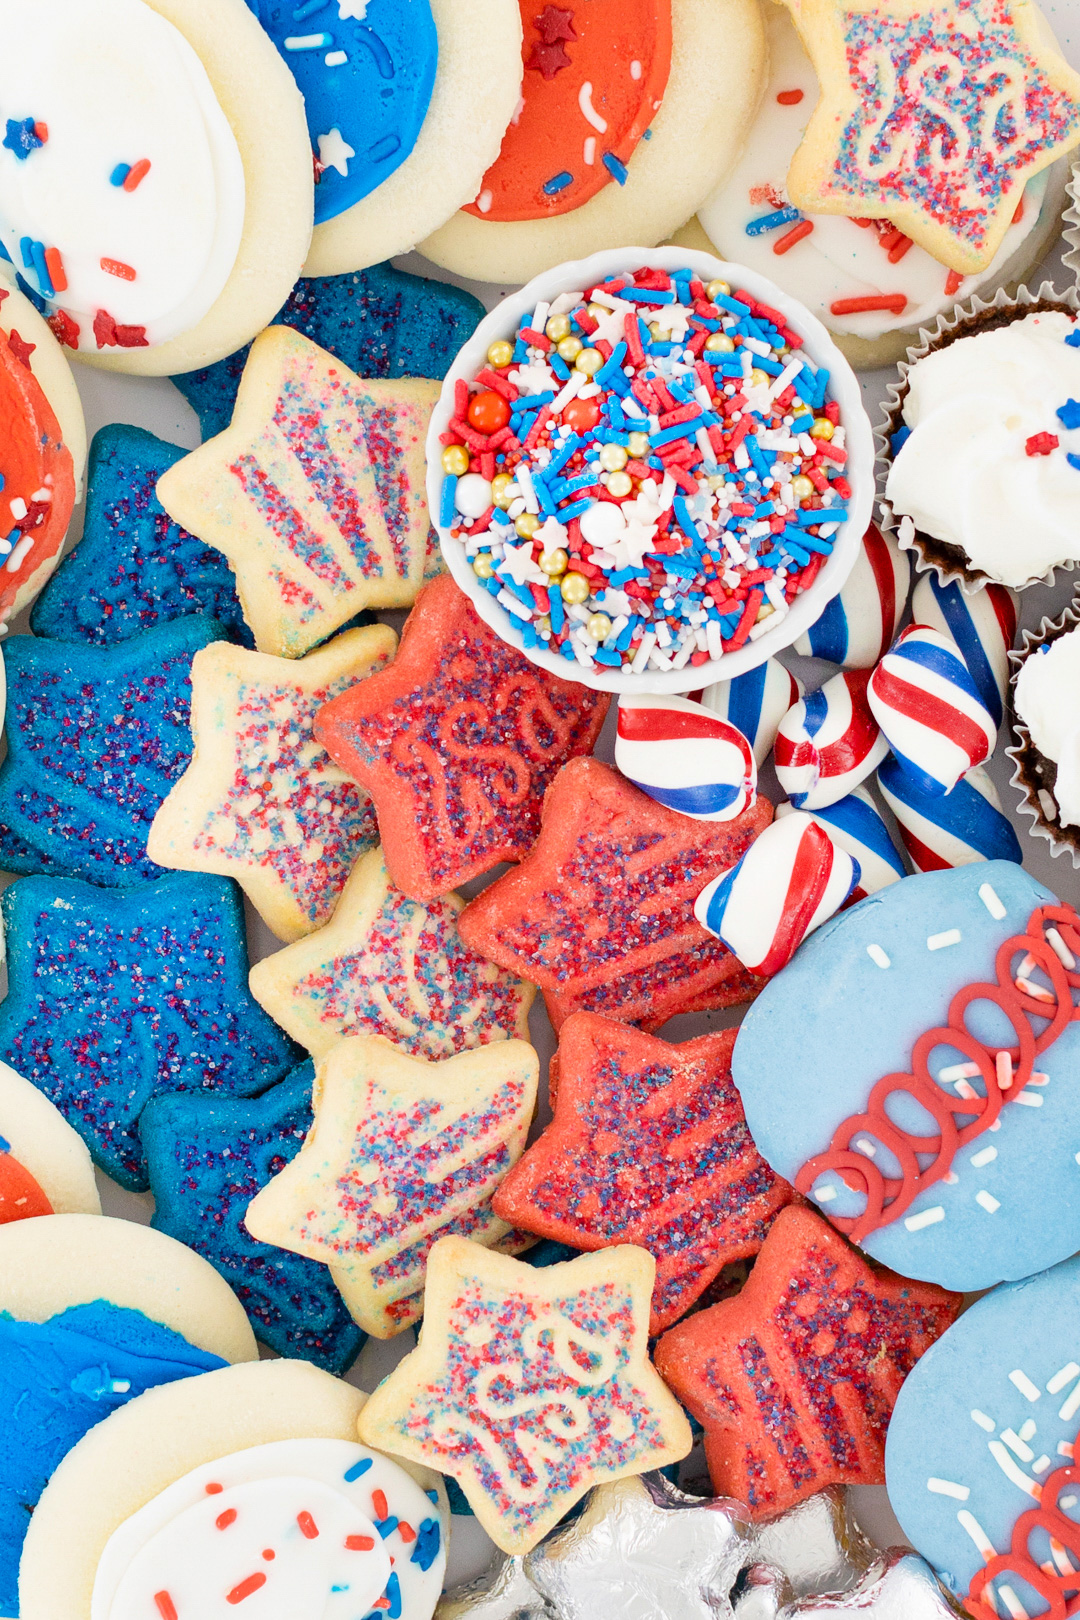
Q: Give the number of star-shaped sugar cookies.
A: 15